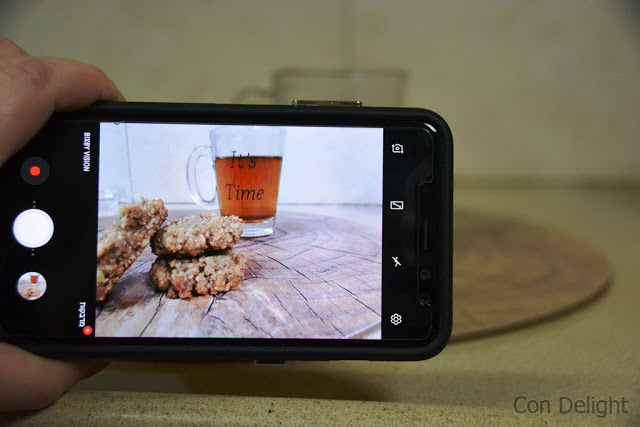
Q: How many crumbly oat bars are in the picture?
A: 3